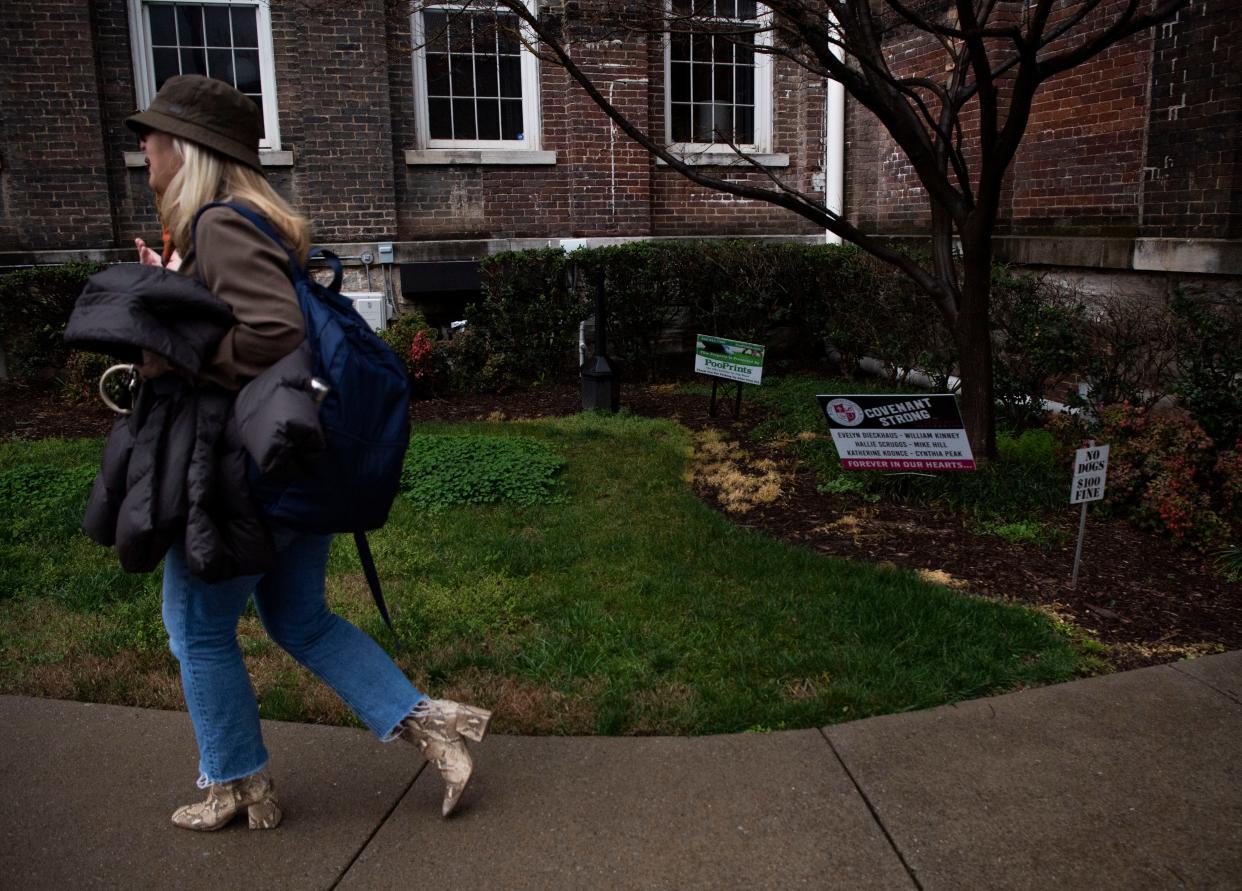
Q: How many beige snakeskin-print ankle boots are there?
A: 2